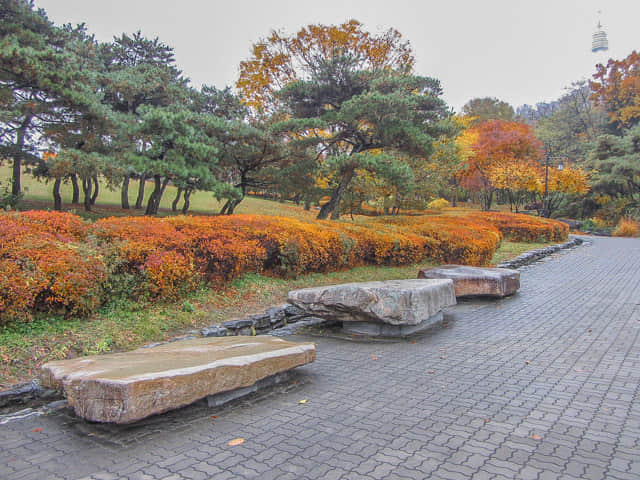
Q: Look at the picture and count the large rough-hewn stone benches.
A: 3